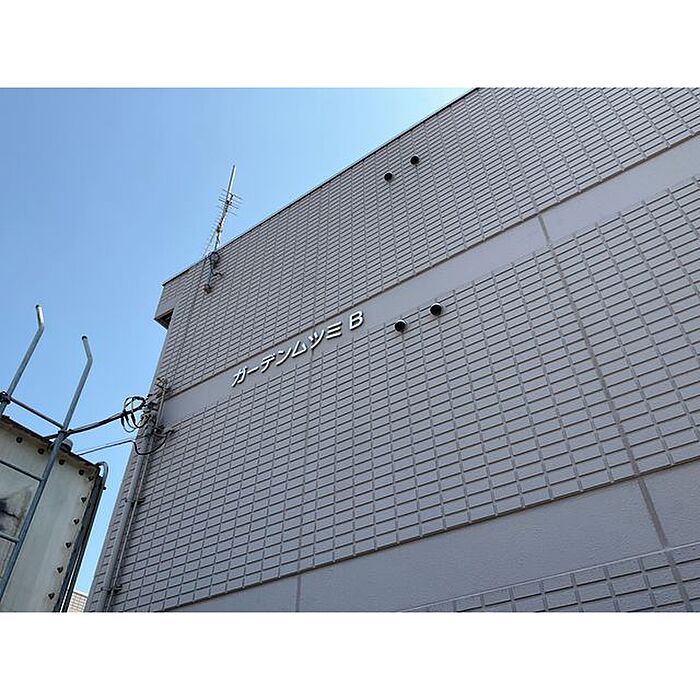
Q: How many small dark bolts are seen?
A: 10